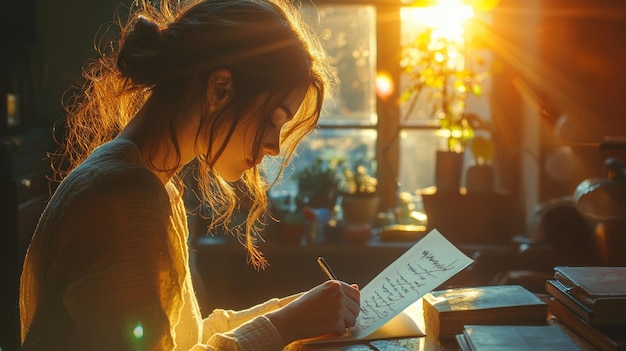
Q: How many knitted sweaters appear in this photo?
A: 1